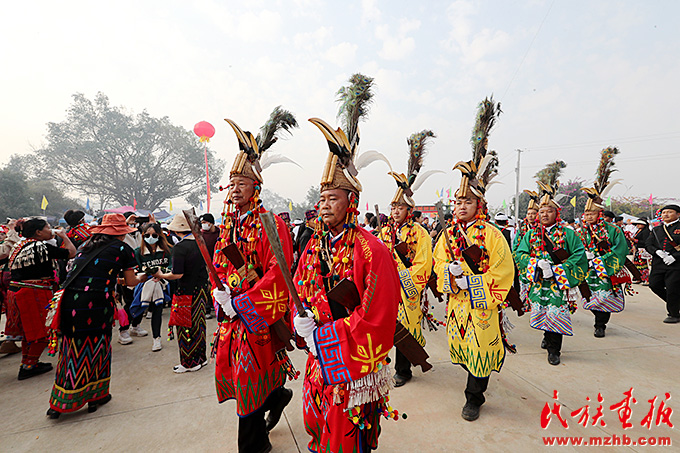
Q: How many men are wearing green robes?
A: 3